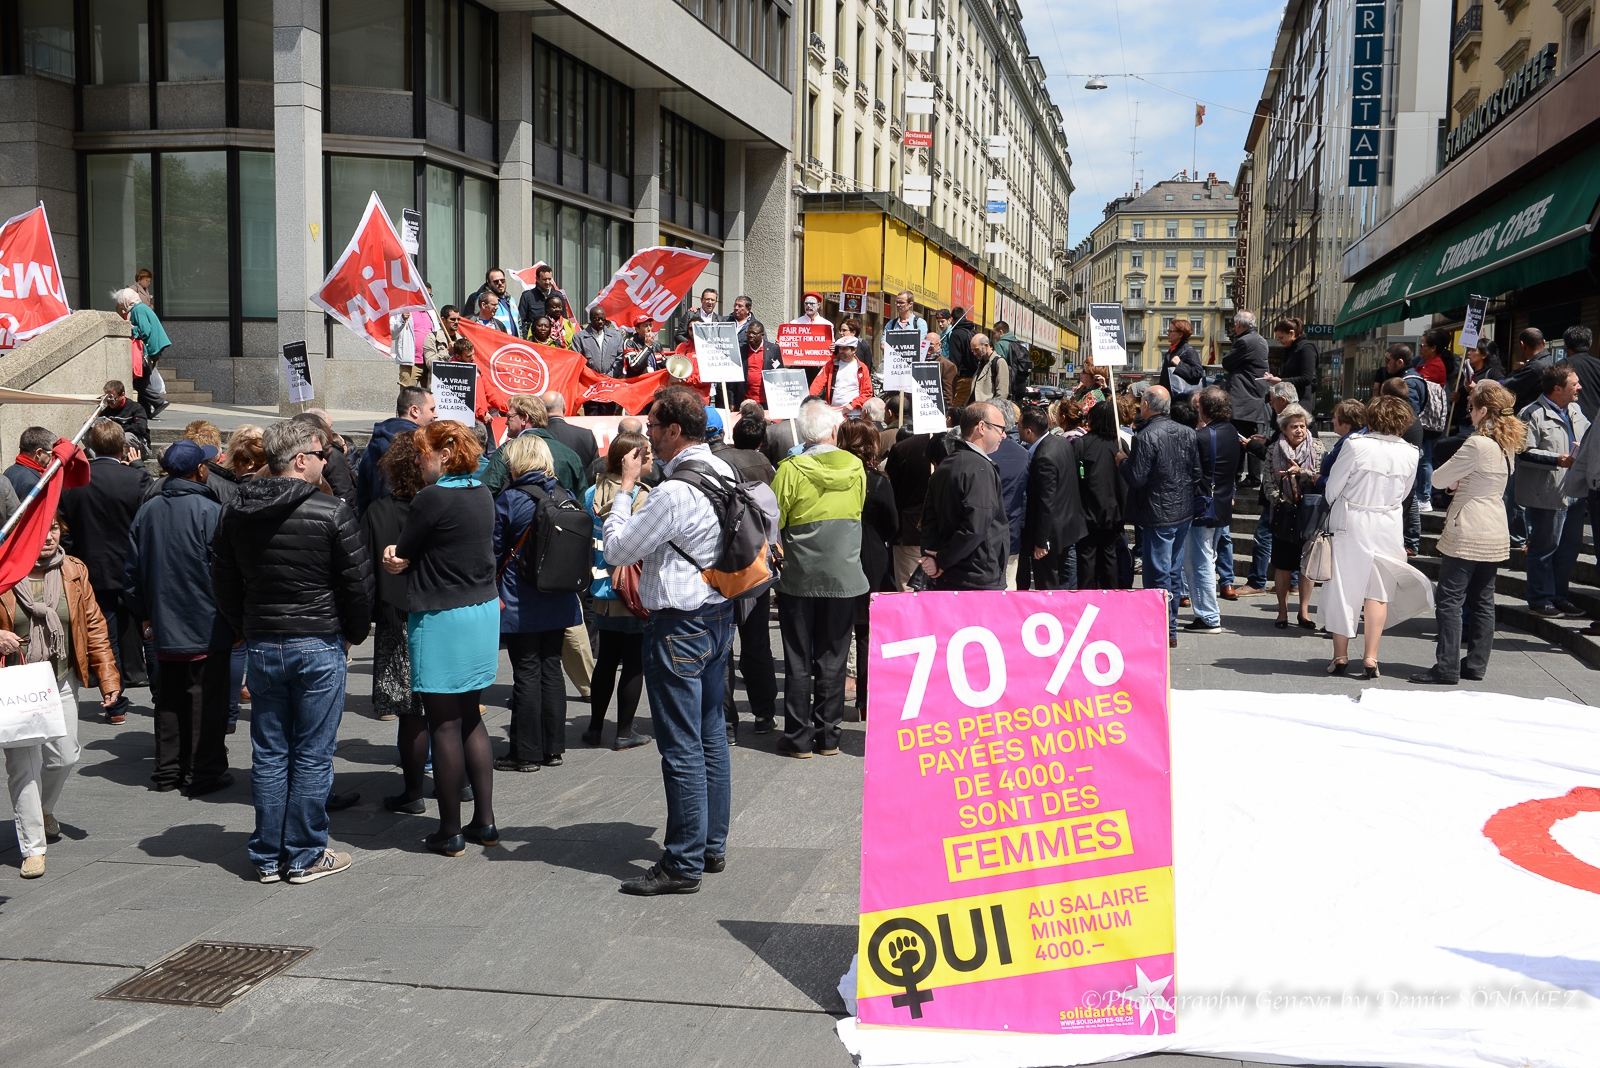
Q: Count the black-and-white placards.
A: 9